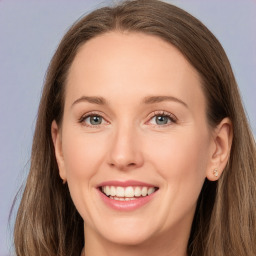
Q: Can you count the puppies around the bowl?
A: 0